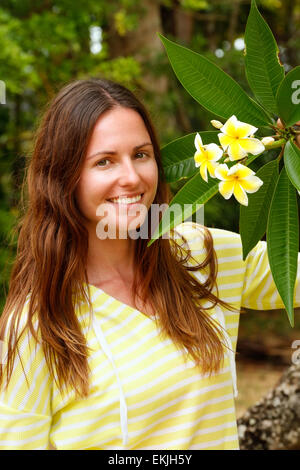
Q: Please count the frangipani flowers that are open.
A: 3